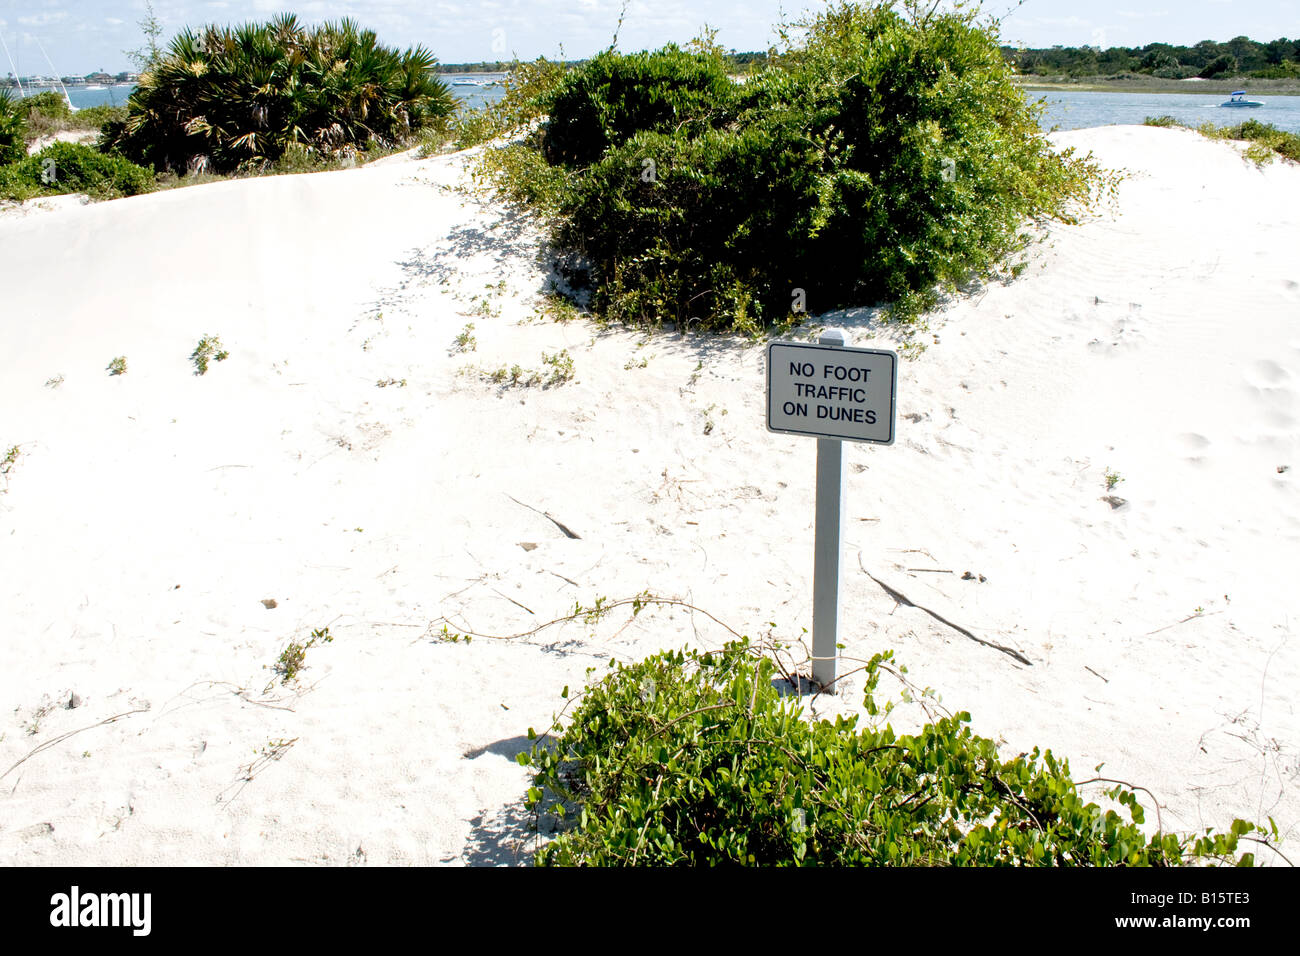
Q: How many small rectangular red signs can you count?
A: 0